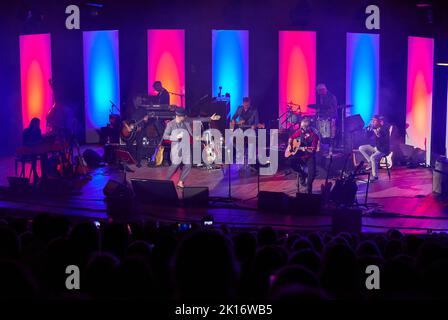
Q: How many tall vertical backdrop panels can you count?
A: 7